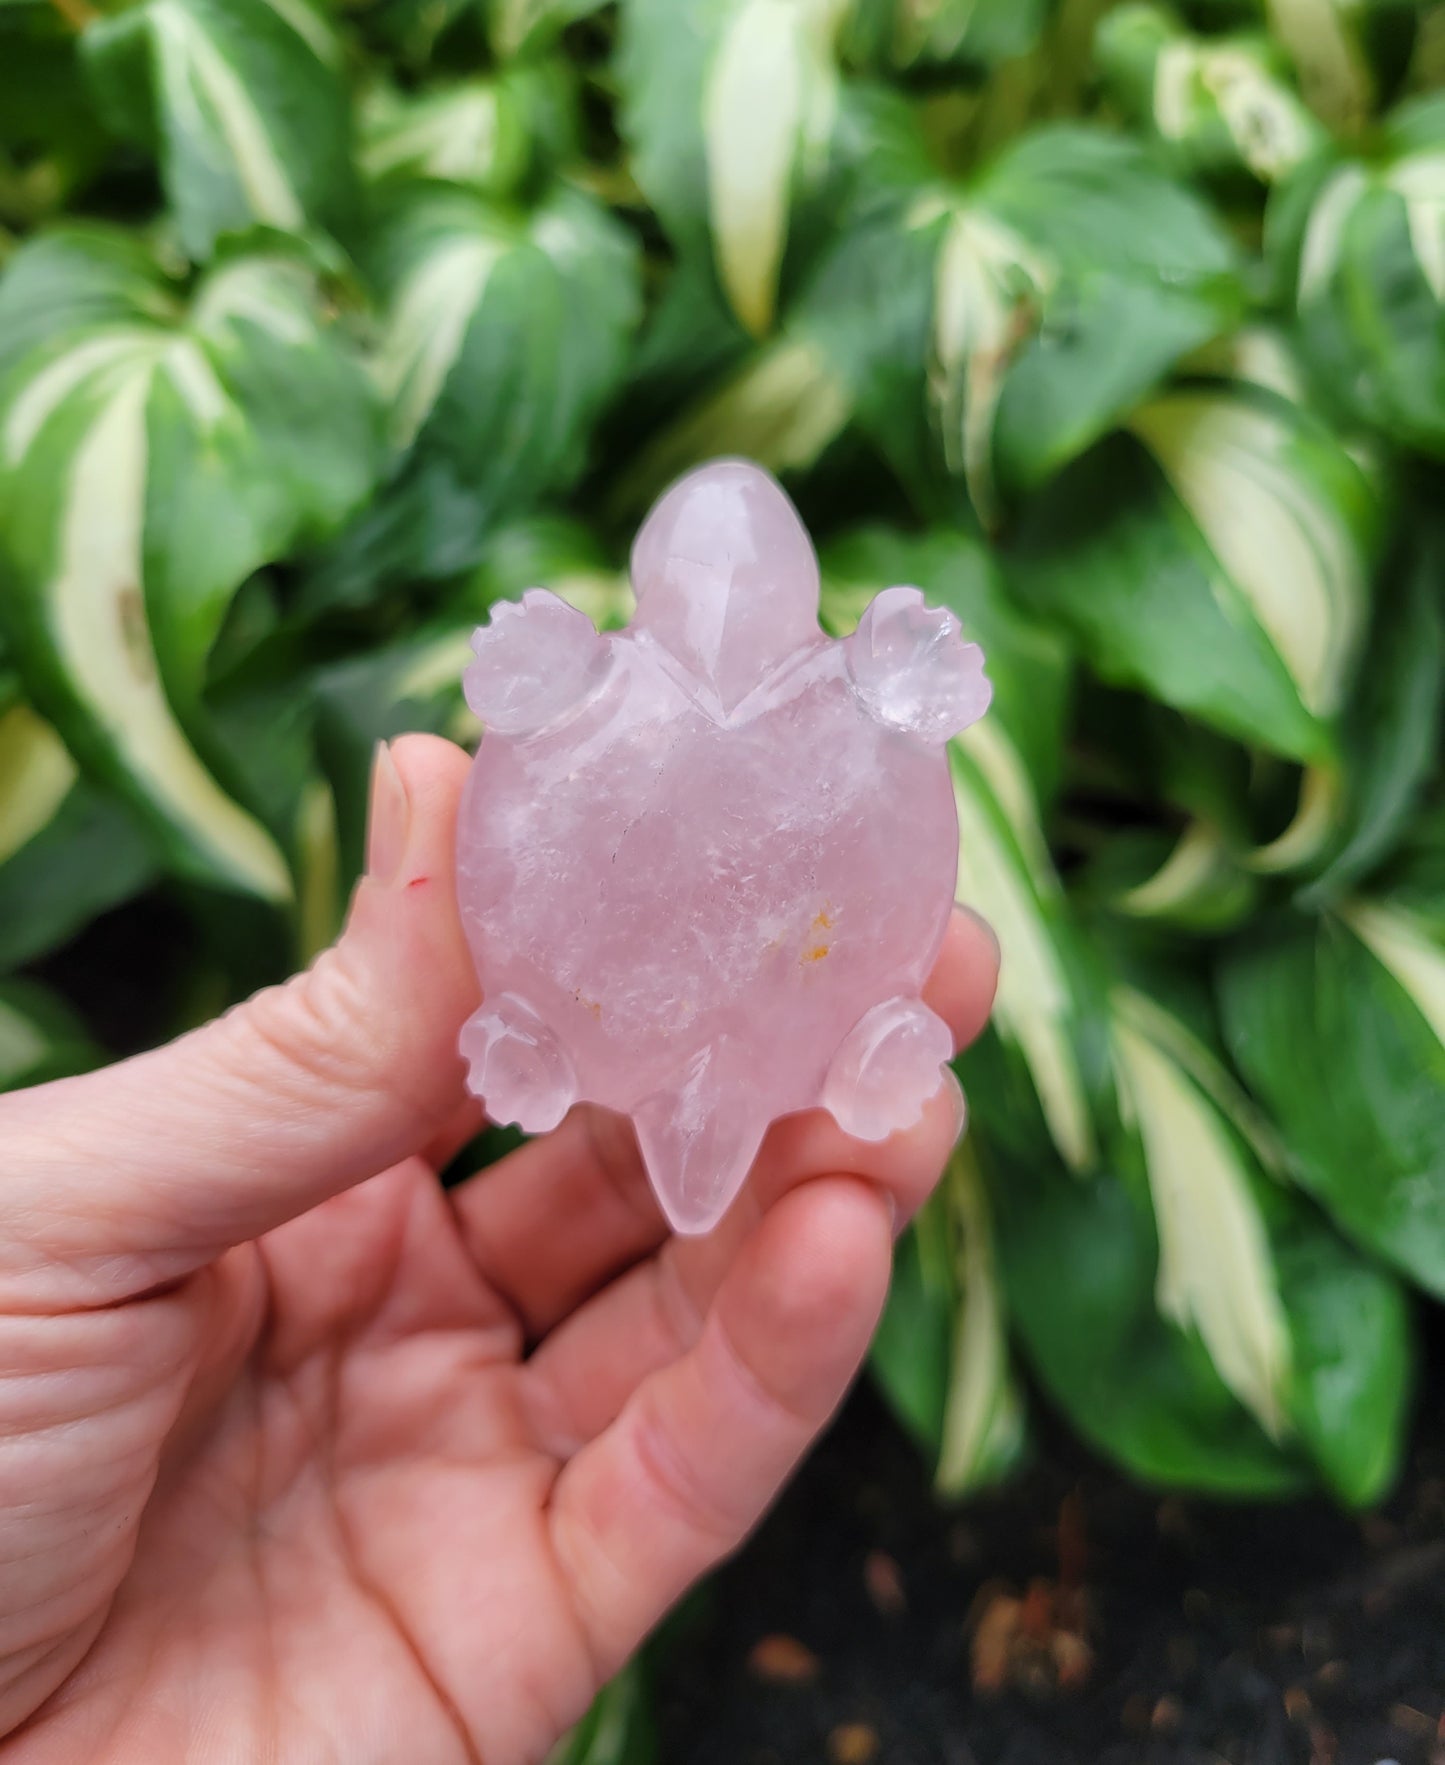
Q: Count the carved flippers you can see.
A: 4